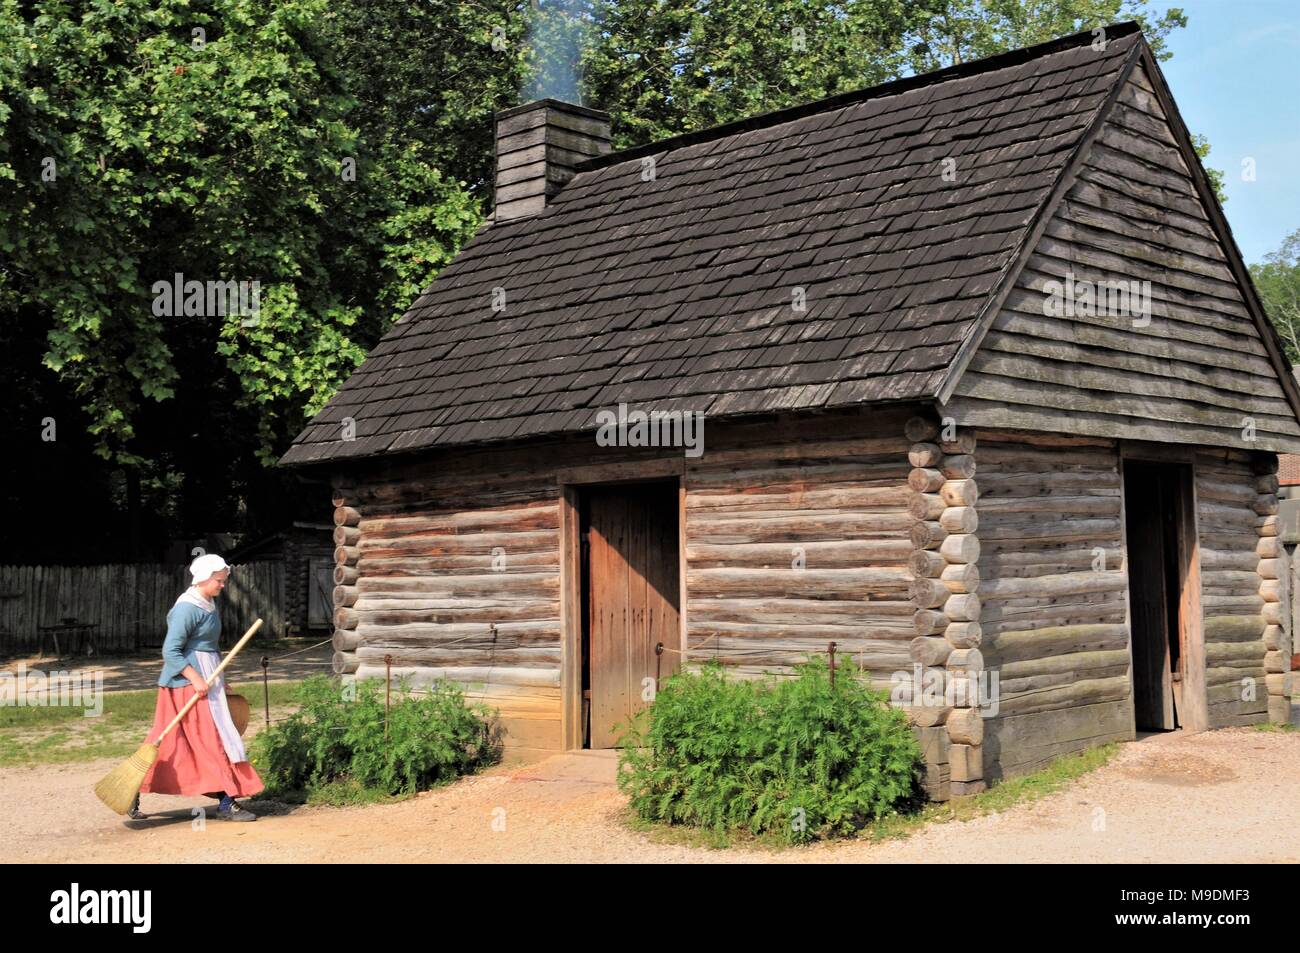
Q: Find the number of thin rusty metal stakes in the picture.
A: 4